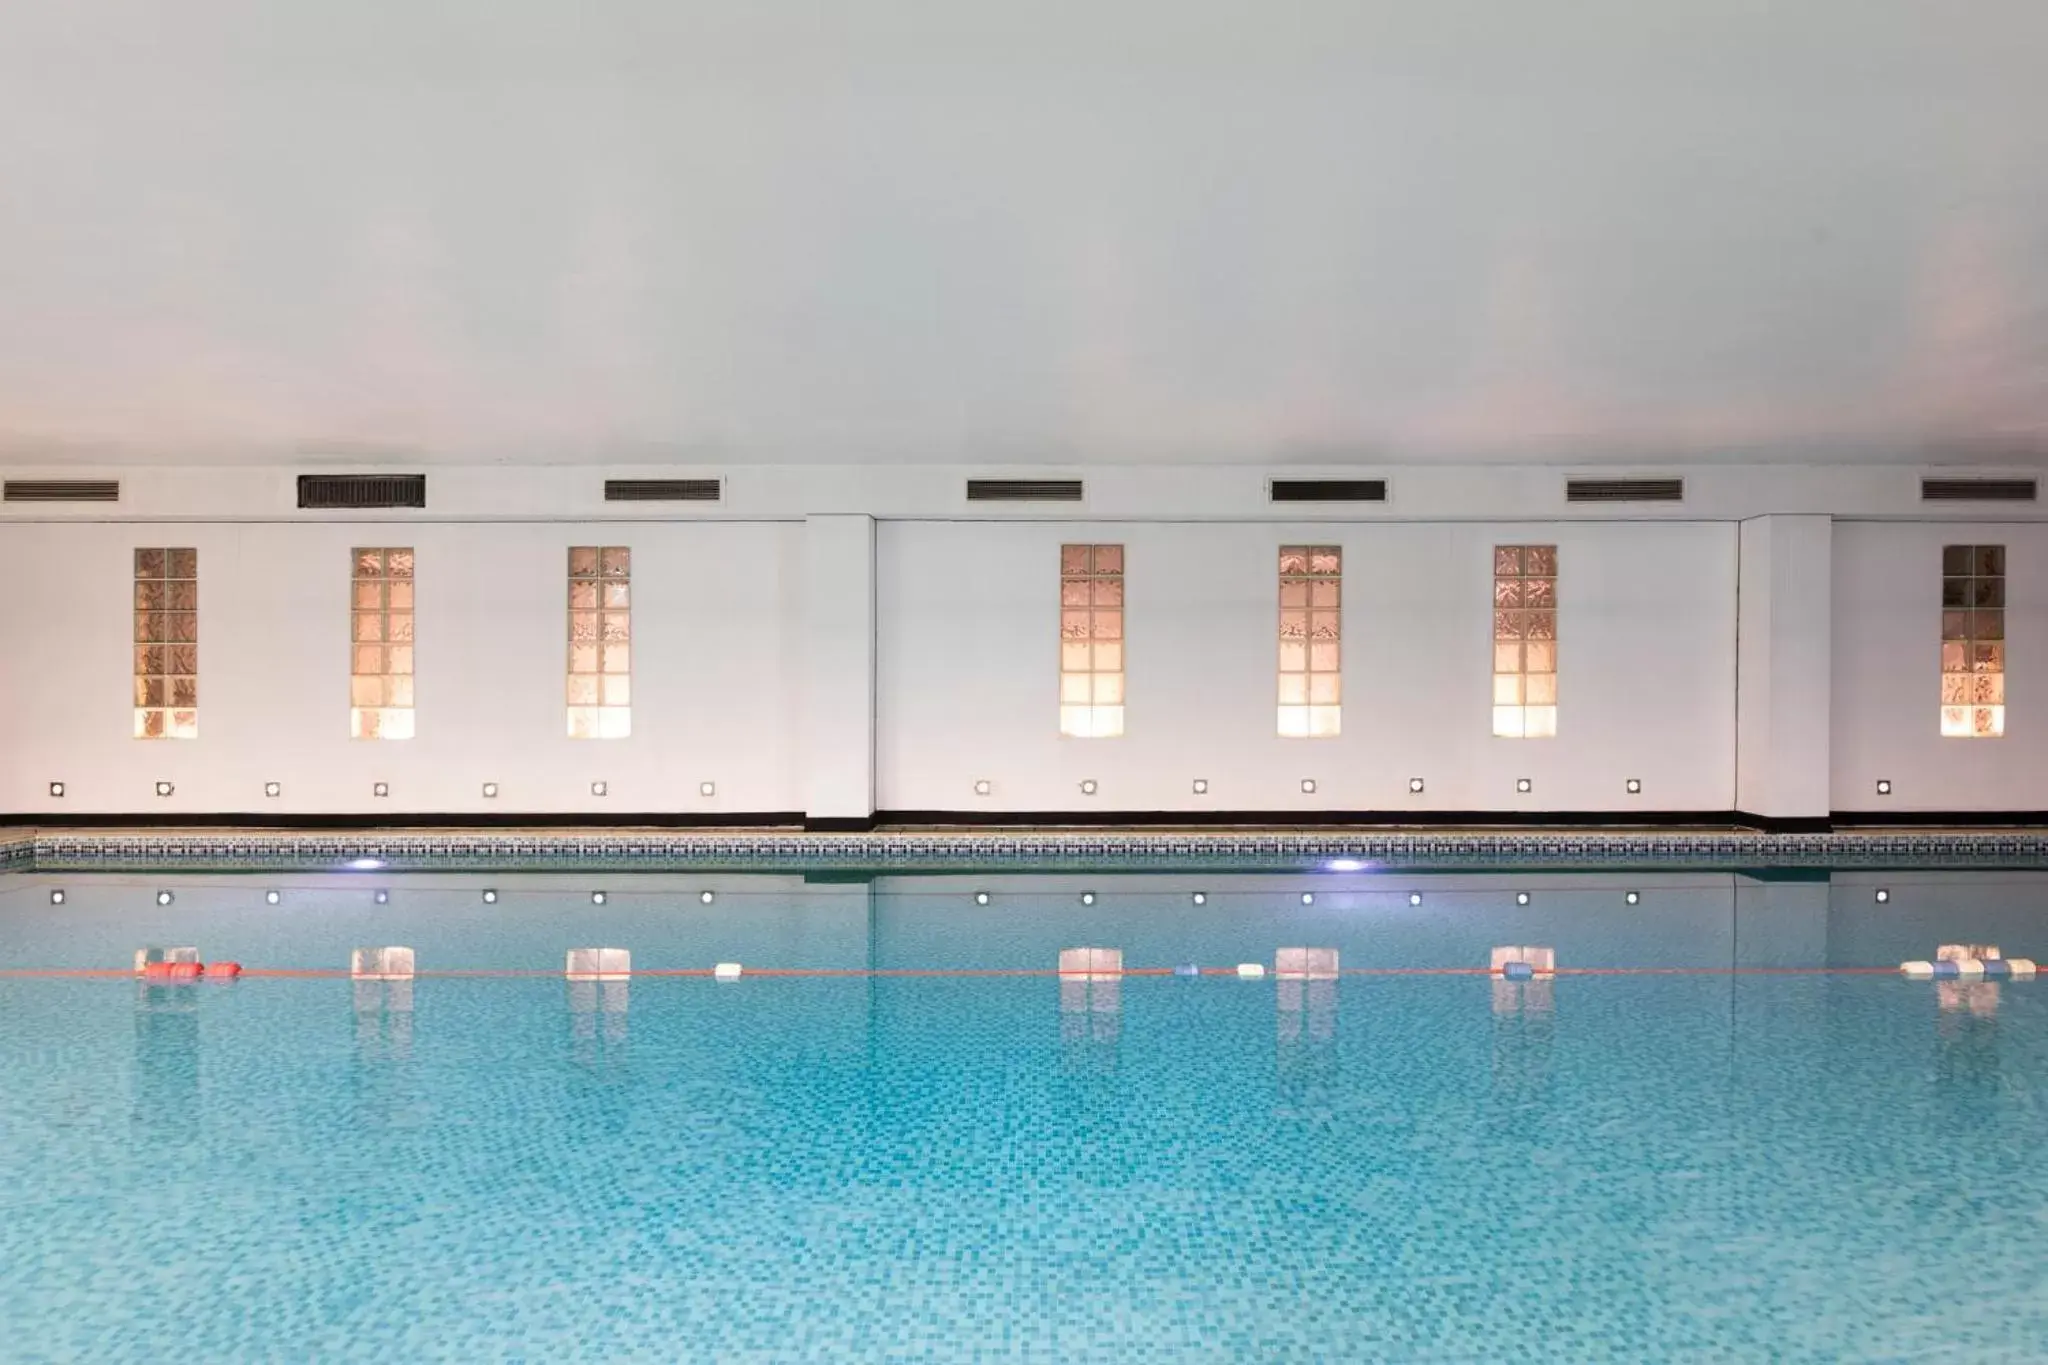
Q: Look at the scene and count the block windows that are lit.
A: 7